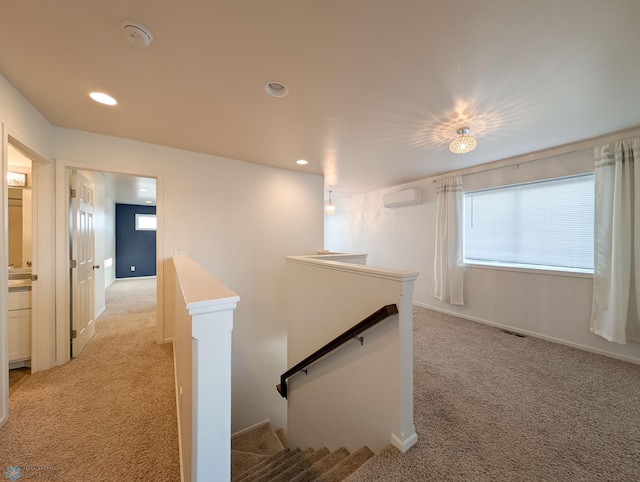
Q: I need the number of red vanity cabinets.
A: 0